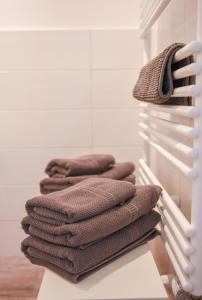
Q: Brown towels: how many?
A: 6